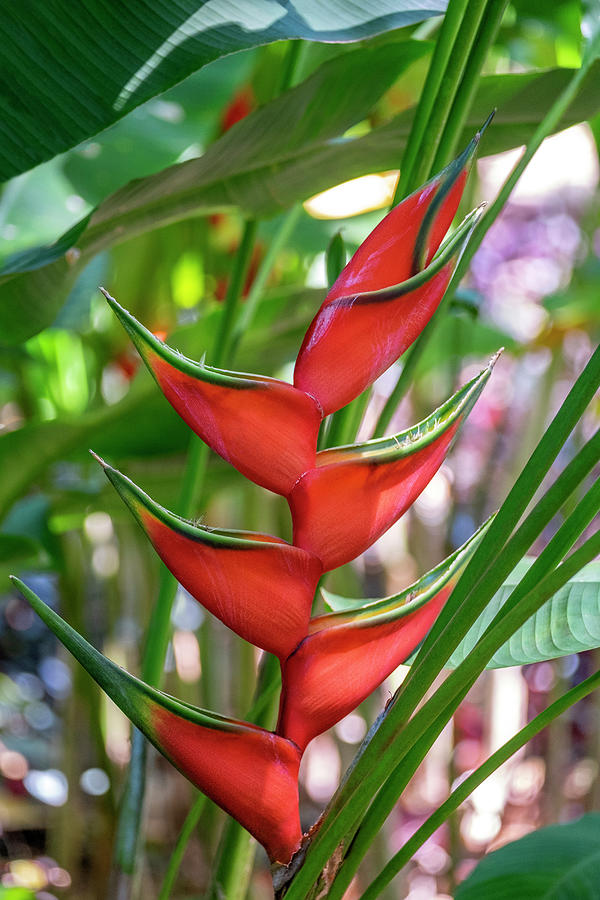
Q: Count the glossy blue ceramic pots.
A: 0